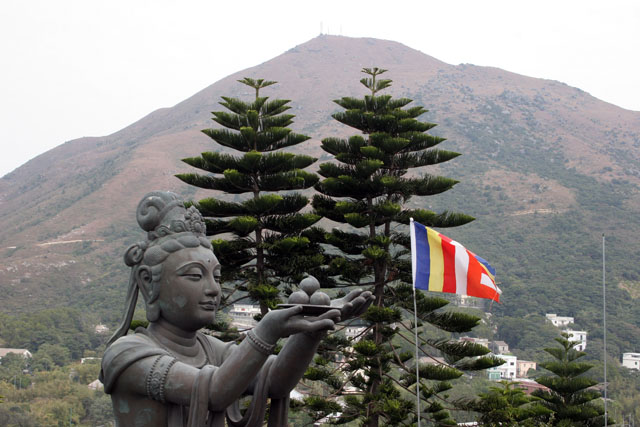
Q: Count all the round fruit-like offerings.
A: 3